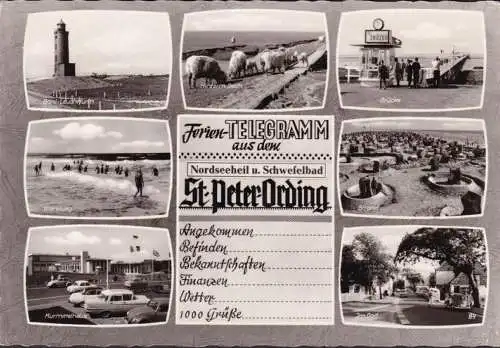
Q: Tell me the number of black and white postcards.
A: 7